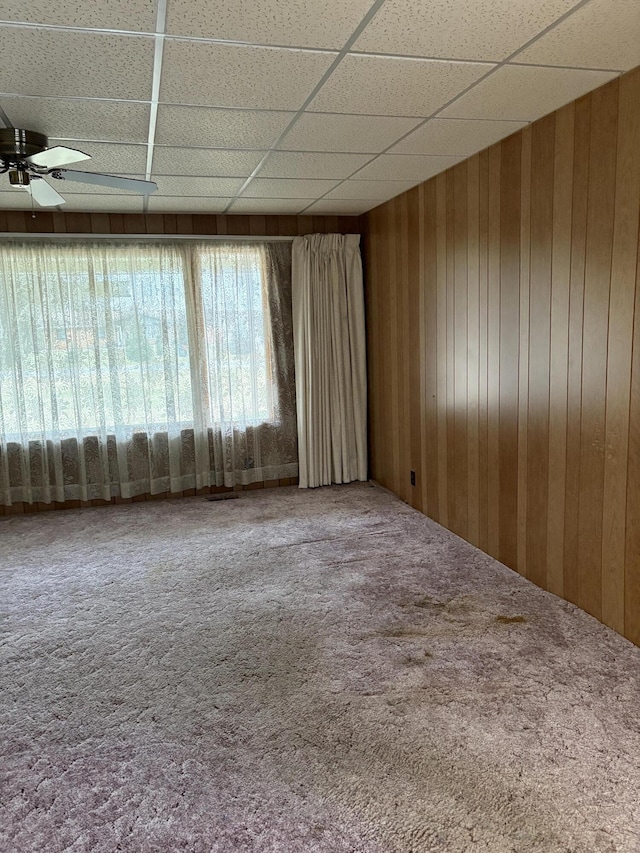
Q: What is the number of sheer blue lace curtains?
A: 0